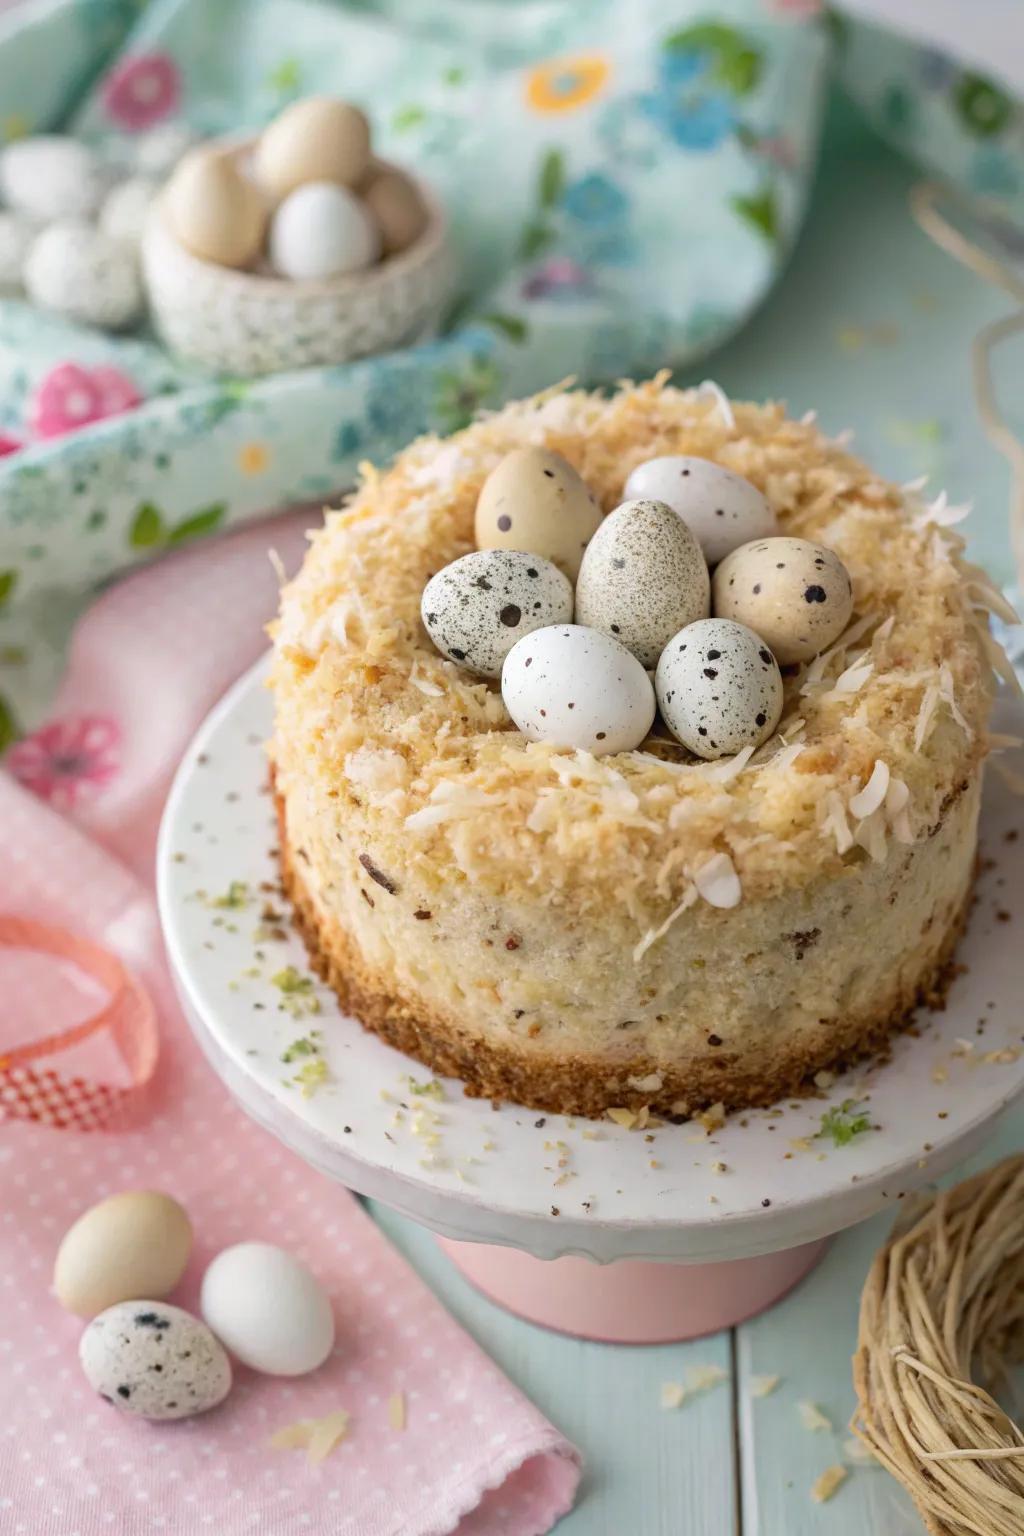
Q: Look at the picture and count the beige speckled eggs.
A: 2